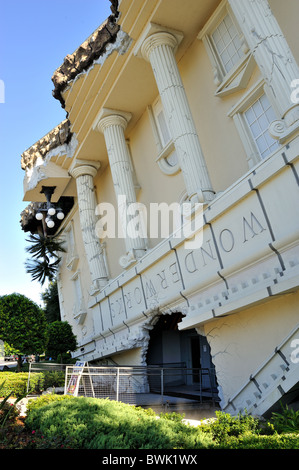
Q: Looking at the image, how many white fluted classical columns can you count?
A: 4